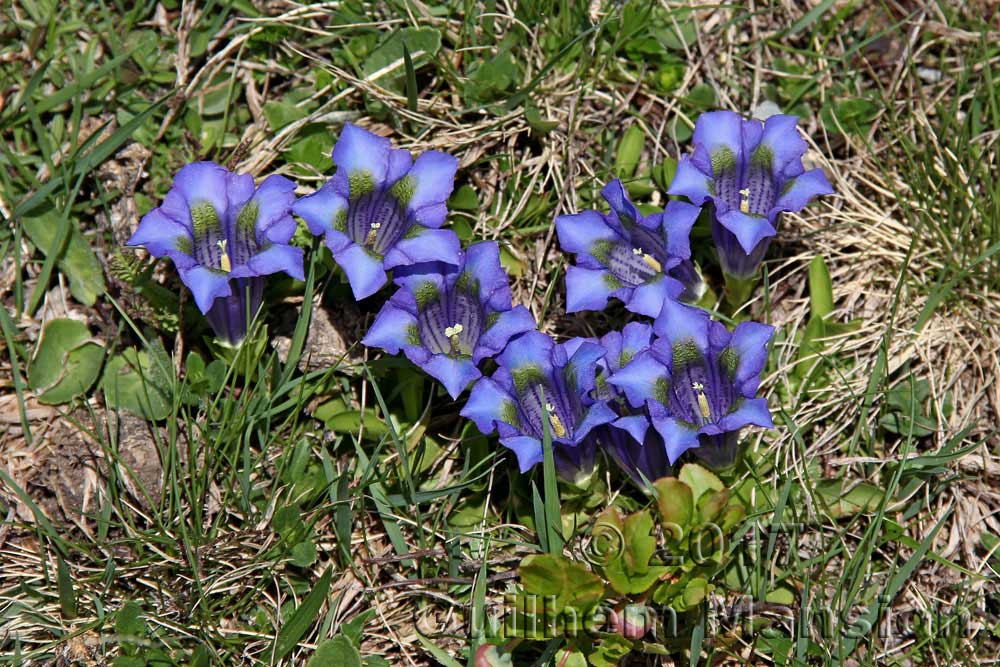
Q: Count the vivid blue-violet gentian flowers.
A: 8